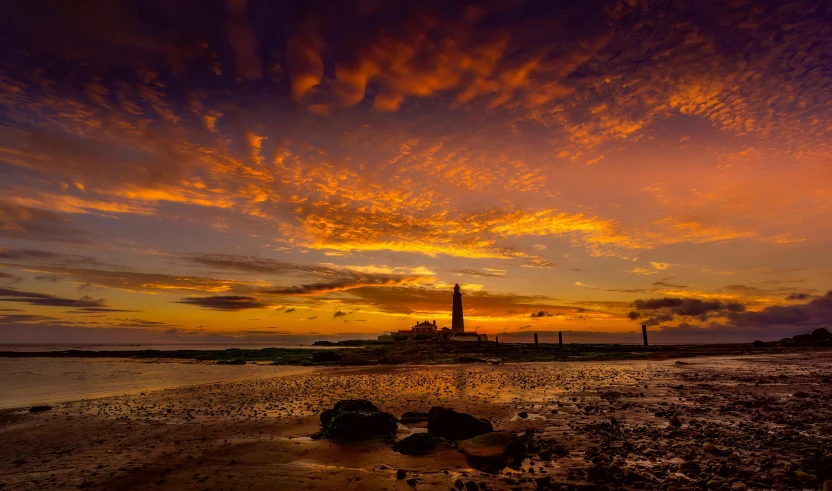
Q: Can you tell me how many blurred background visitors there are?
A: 0